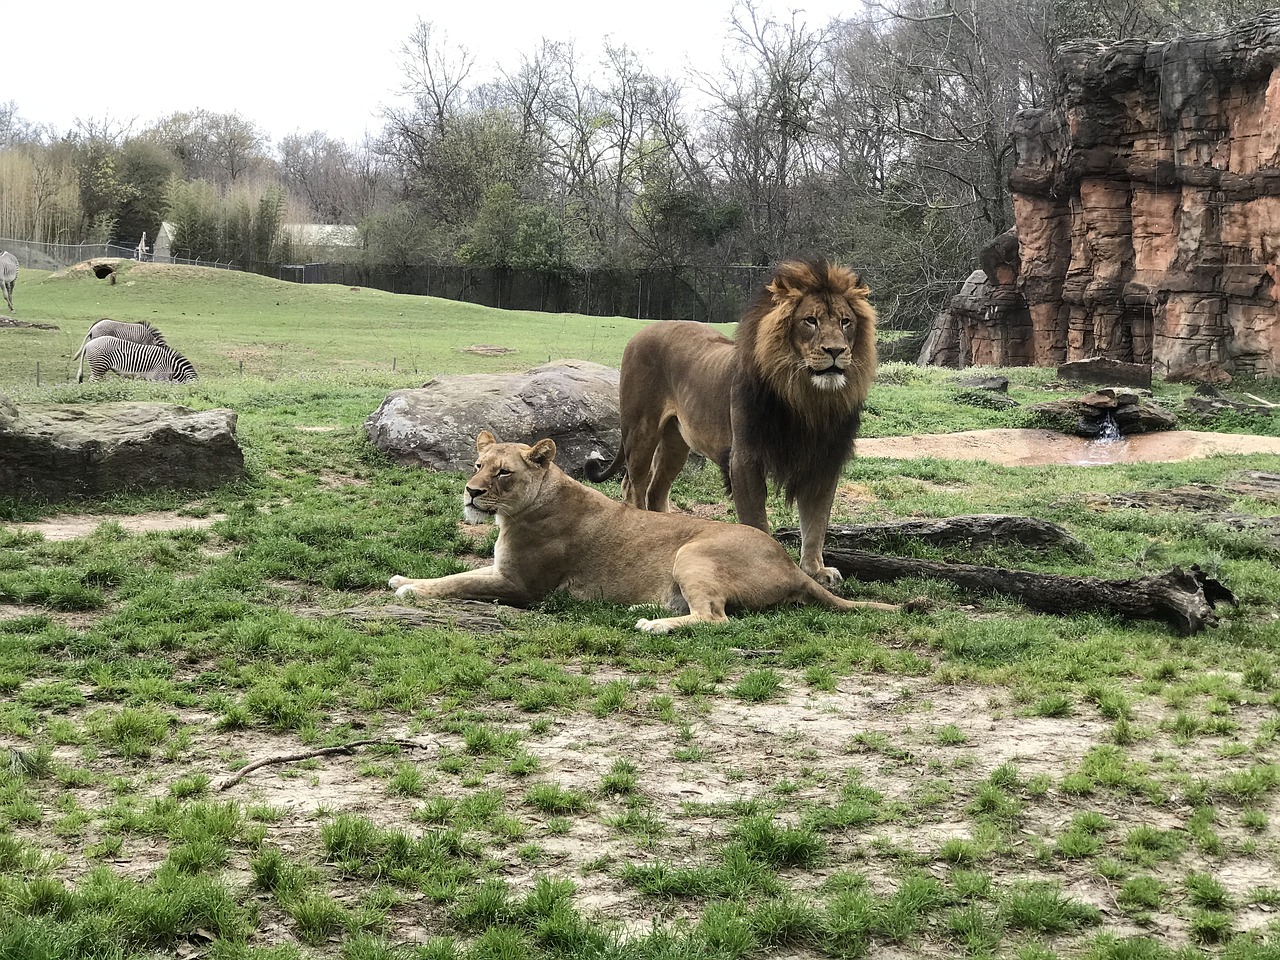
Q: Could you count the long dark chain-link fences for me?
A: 1